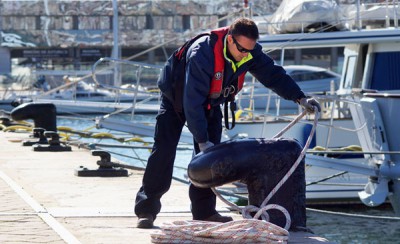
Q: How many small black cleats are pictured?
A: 3